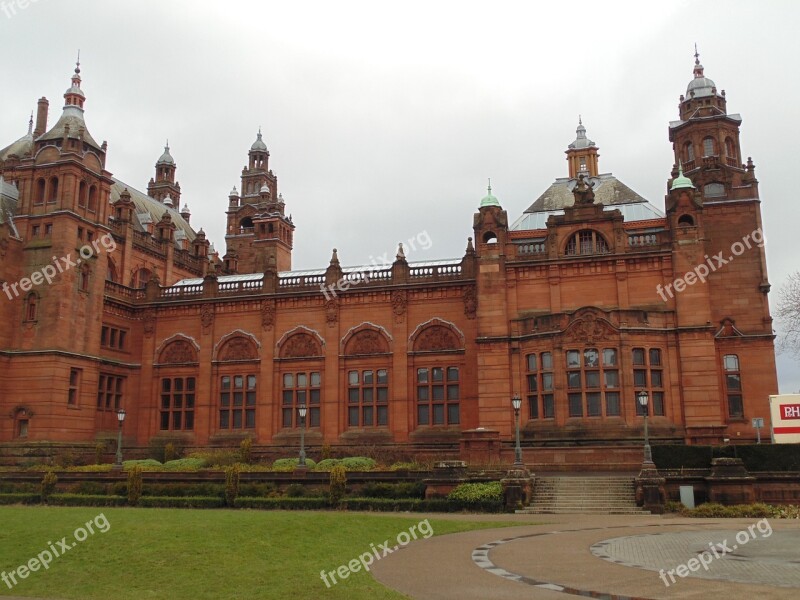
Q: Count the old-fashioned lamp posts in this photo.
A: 4